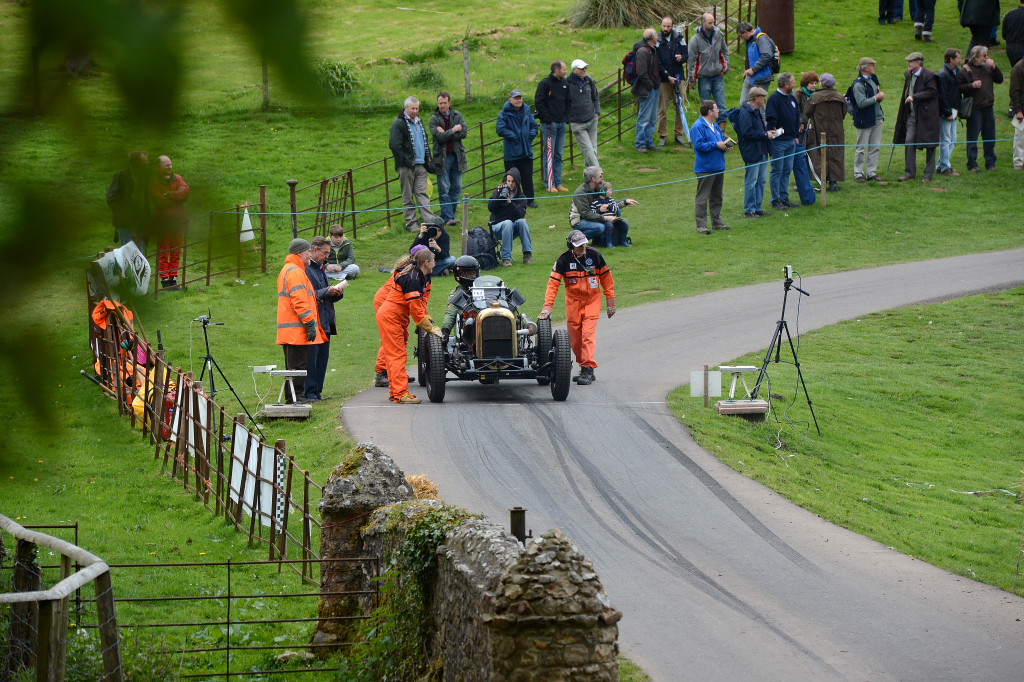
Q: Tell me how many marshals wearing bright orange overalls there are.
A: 3